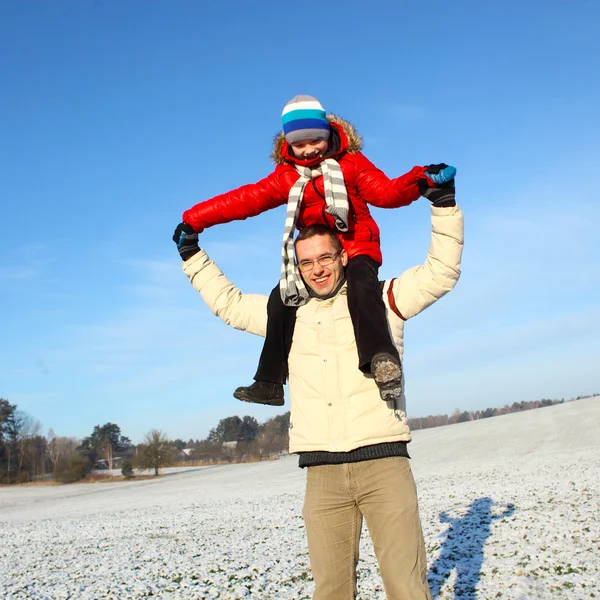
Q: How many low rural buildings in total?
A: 3